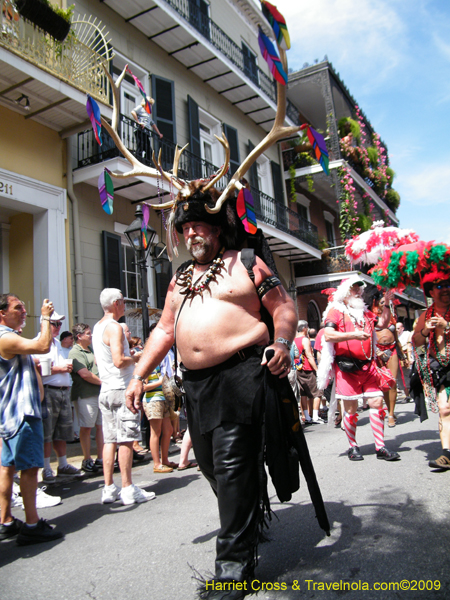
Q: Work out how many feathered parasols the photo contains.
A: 2